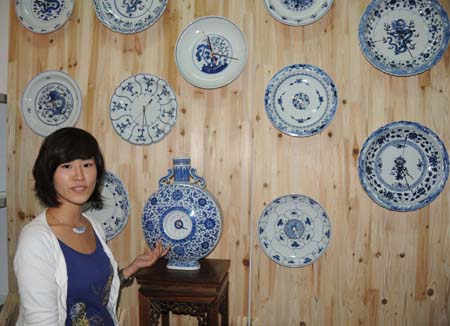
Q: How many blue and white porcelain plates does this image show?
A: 11